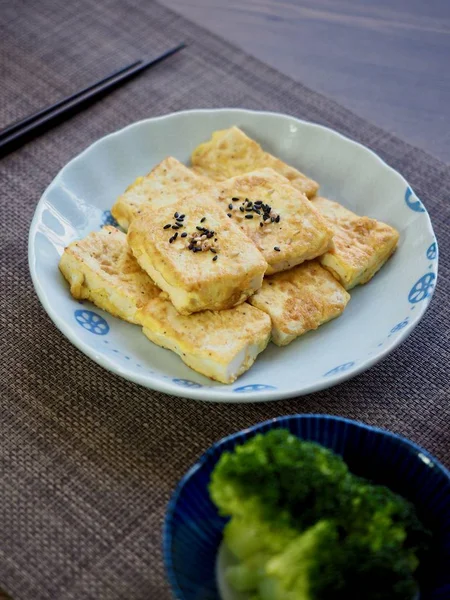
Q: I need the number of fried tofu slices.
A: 8